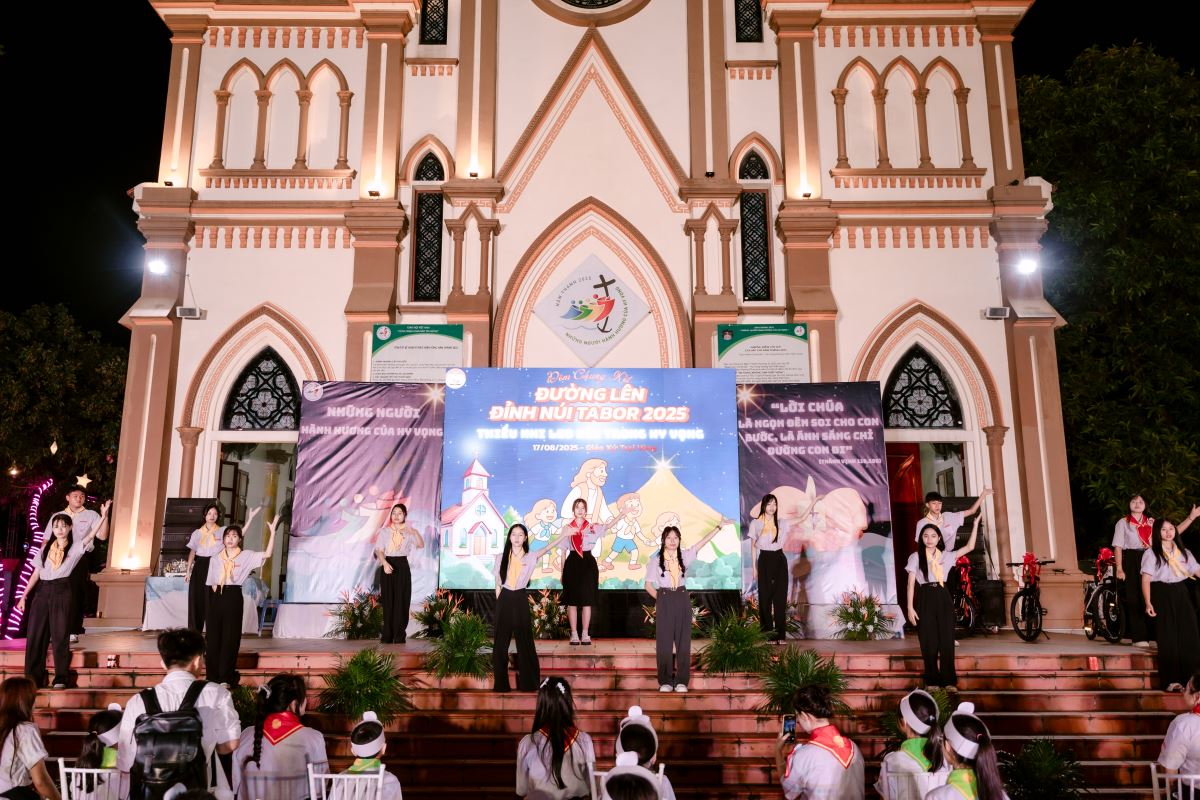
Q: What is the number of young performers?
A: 13